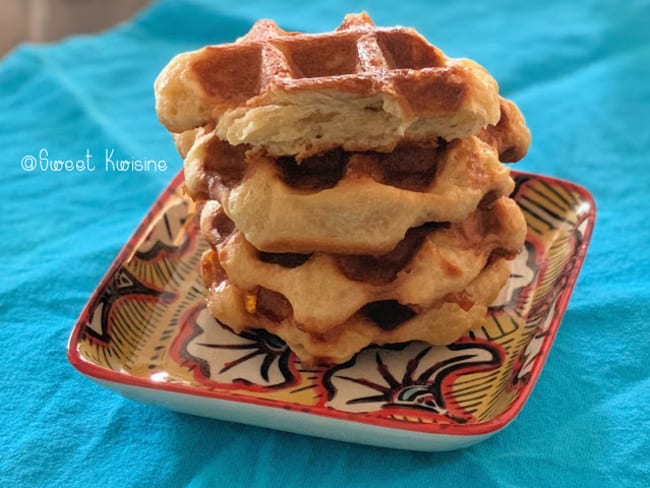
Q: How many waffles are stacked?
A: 4